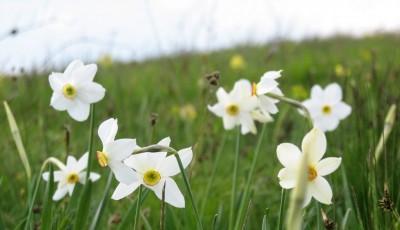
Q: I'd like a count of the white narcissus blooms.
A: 8